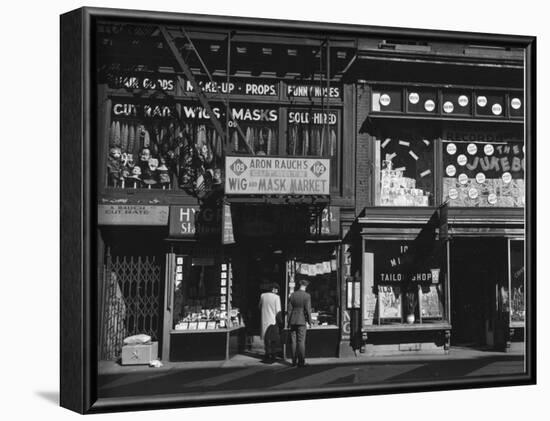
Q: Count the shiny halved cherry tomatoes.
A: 0